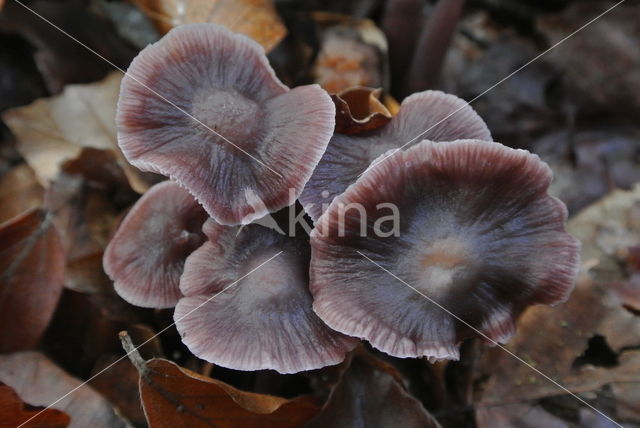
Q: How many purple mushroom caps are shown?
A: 5